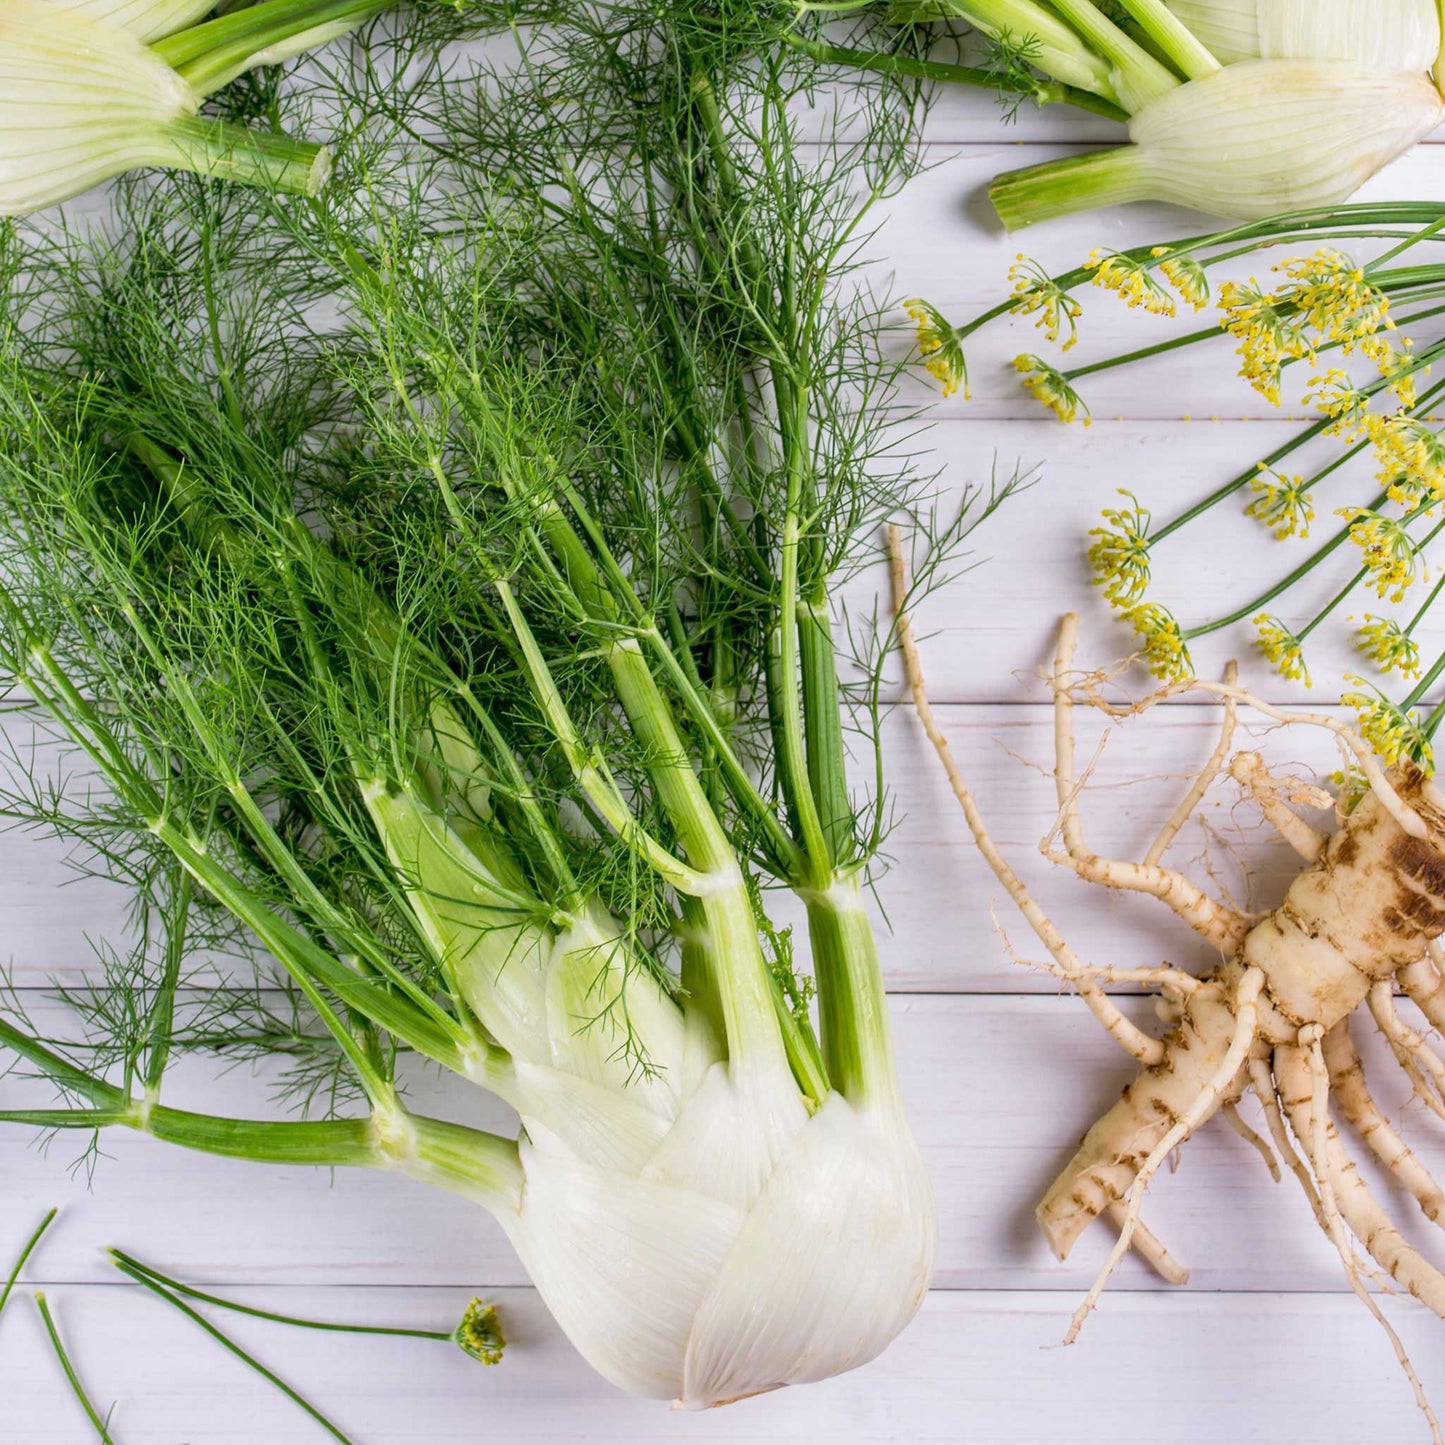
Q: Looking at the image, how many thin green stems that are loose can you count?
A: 4